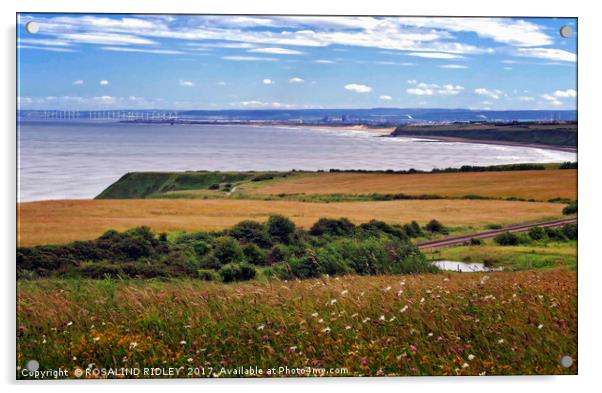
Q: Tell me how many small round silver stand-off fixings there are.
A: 4